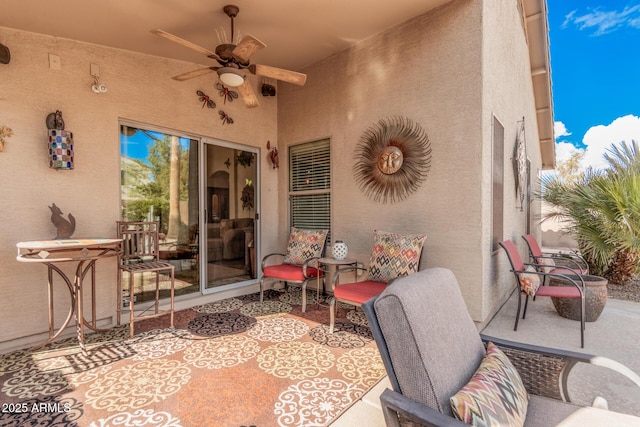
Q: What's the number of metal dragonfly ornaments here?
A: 3